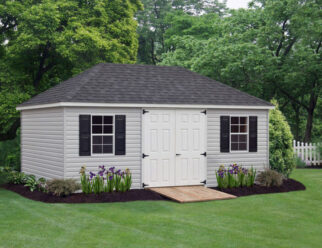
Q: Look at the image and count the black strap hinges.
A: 6